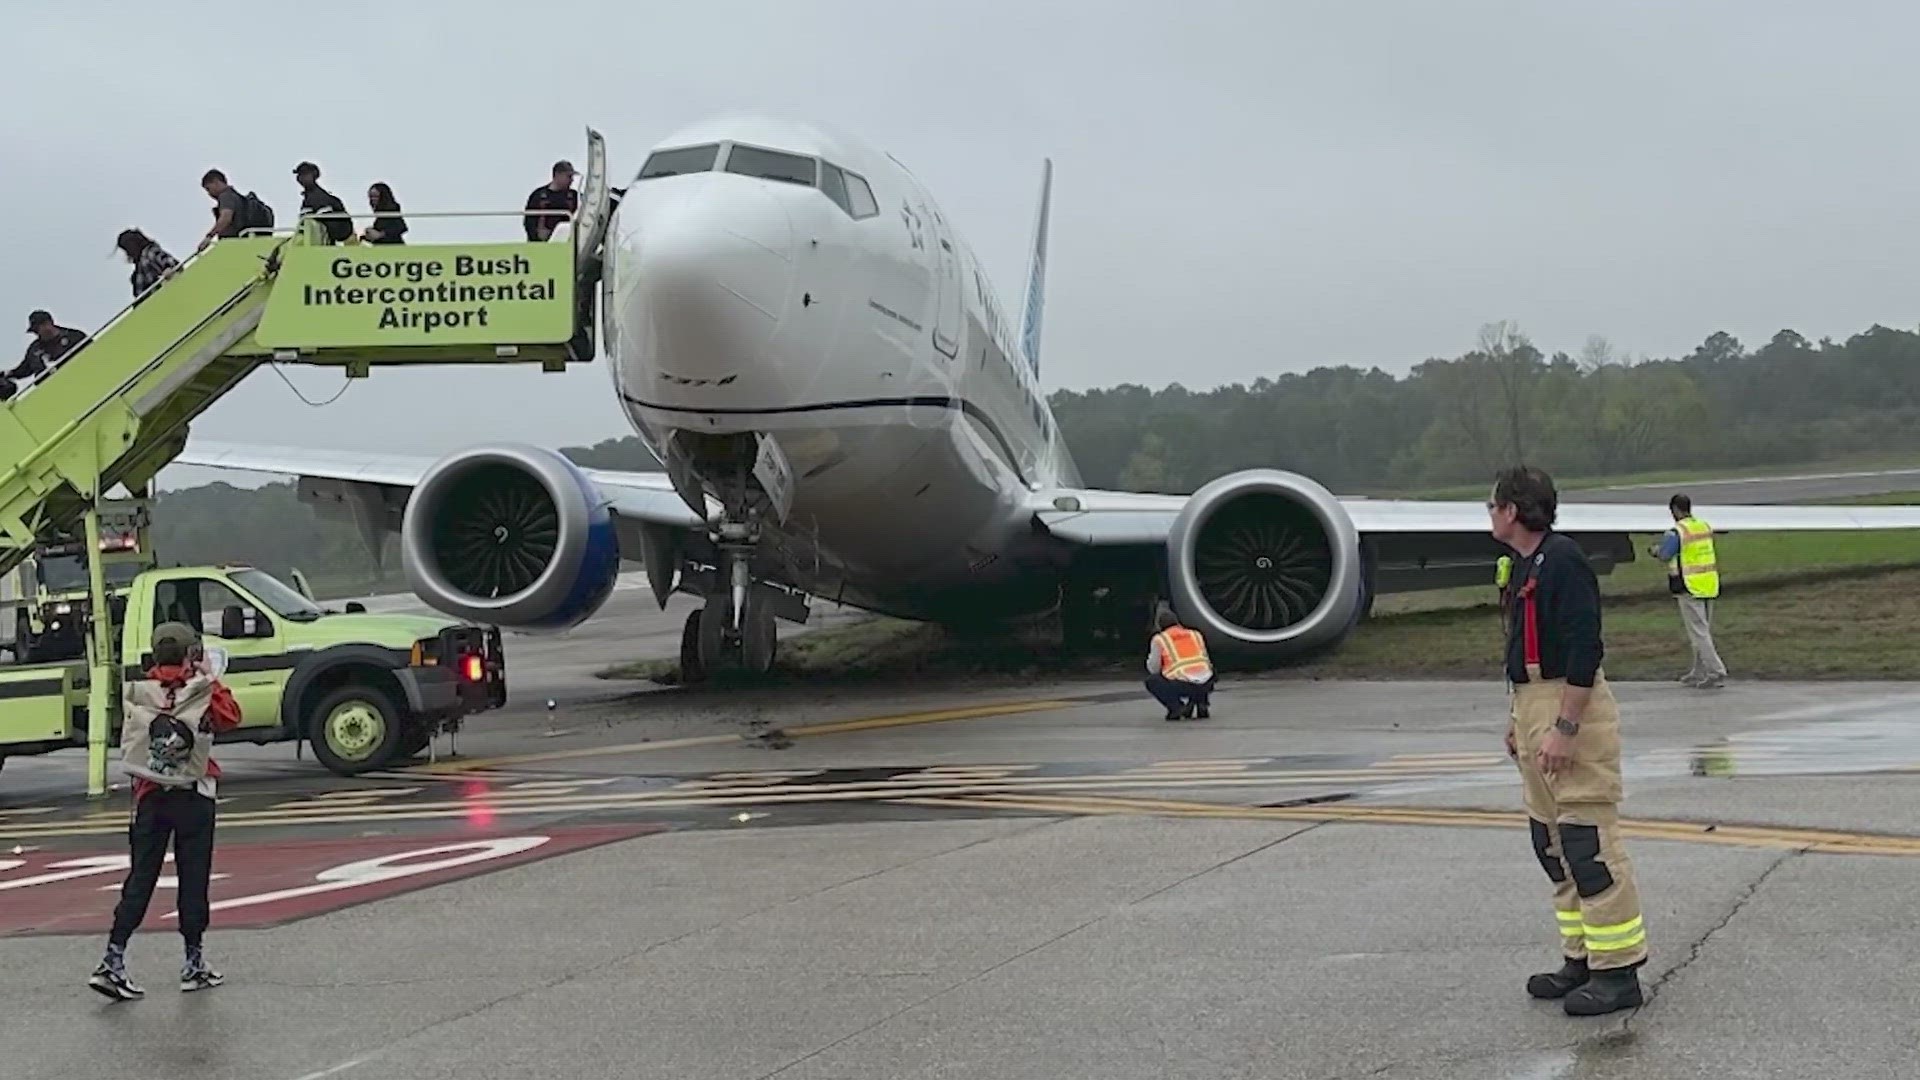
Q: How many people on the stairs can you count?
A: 6